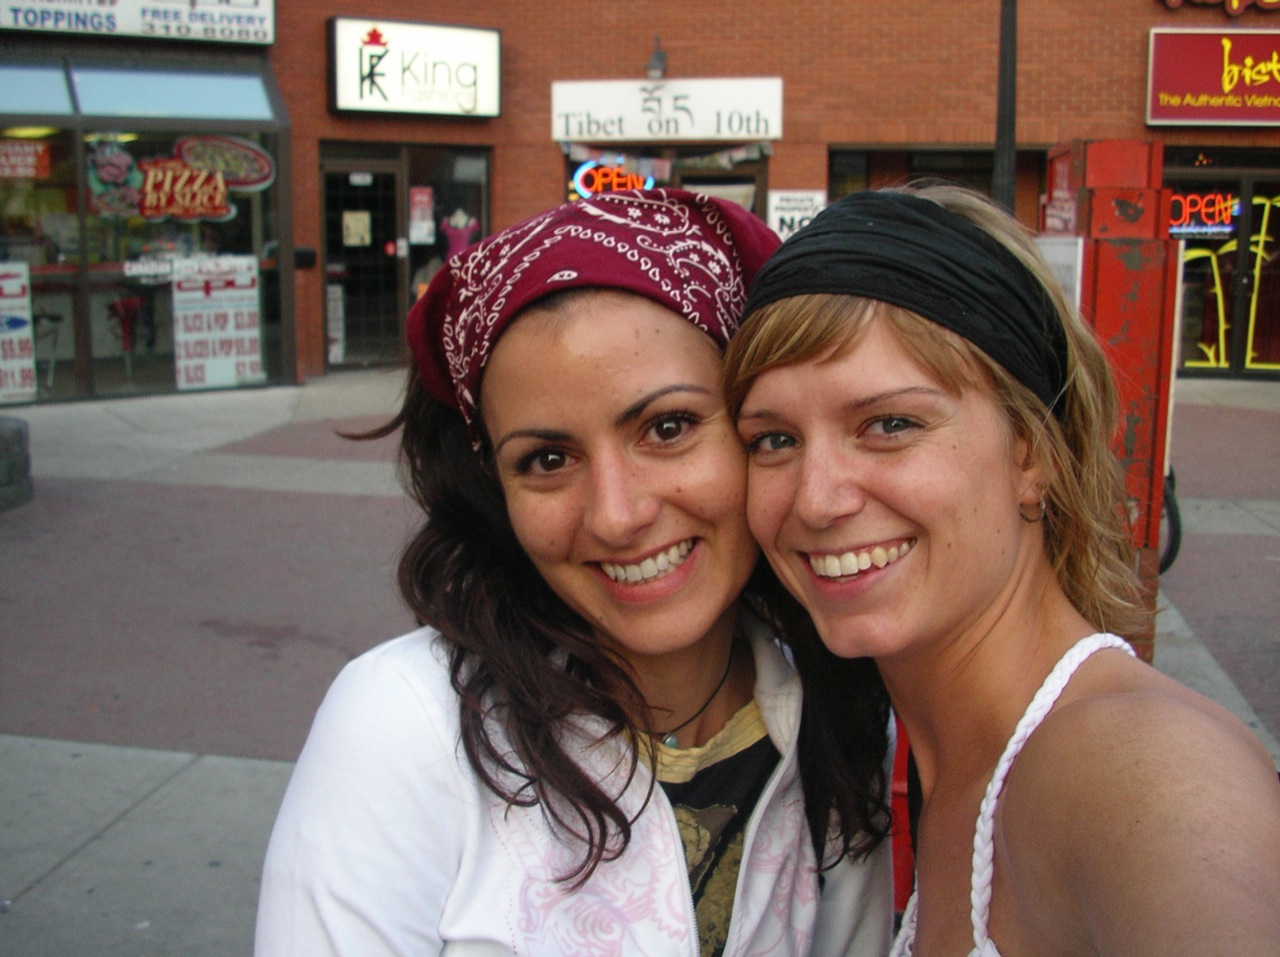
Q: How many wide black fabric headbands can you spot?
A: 1